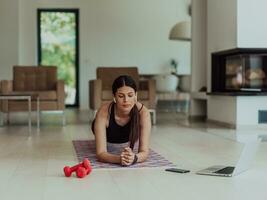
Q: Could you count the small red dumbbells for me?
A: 2